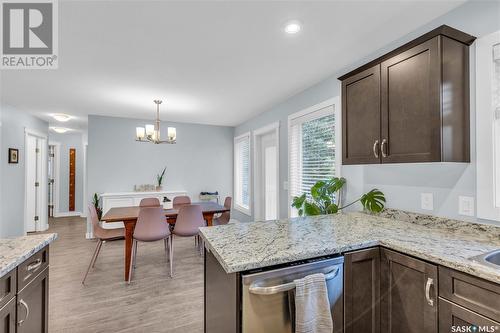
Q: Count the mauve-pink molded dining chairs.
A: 6